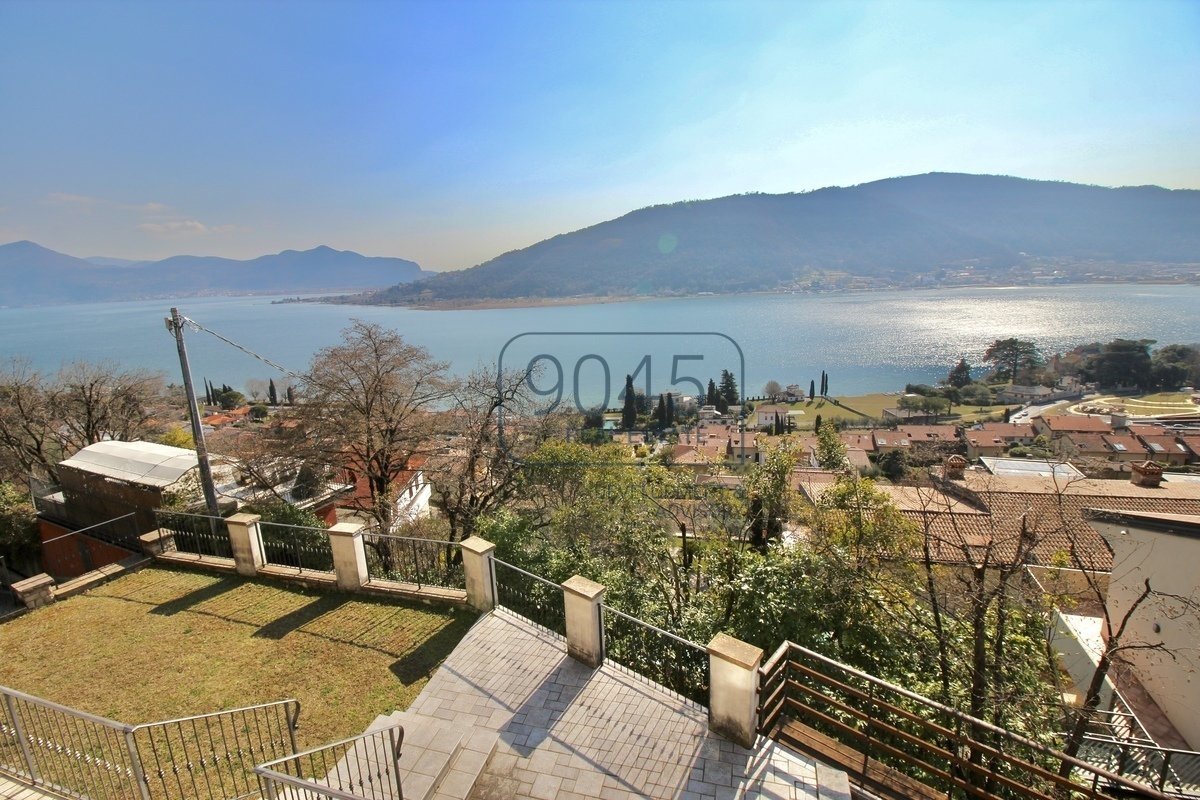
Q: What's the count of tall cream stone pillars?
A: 5